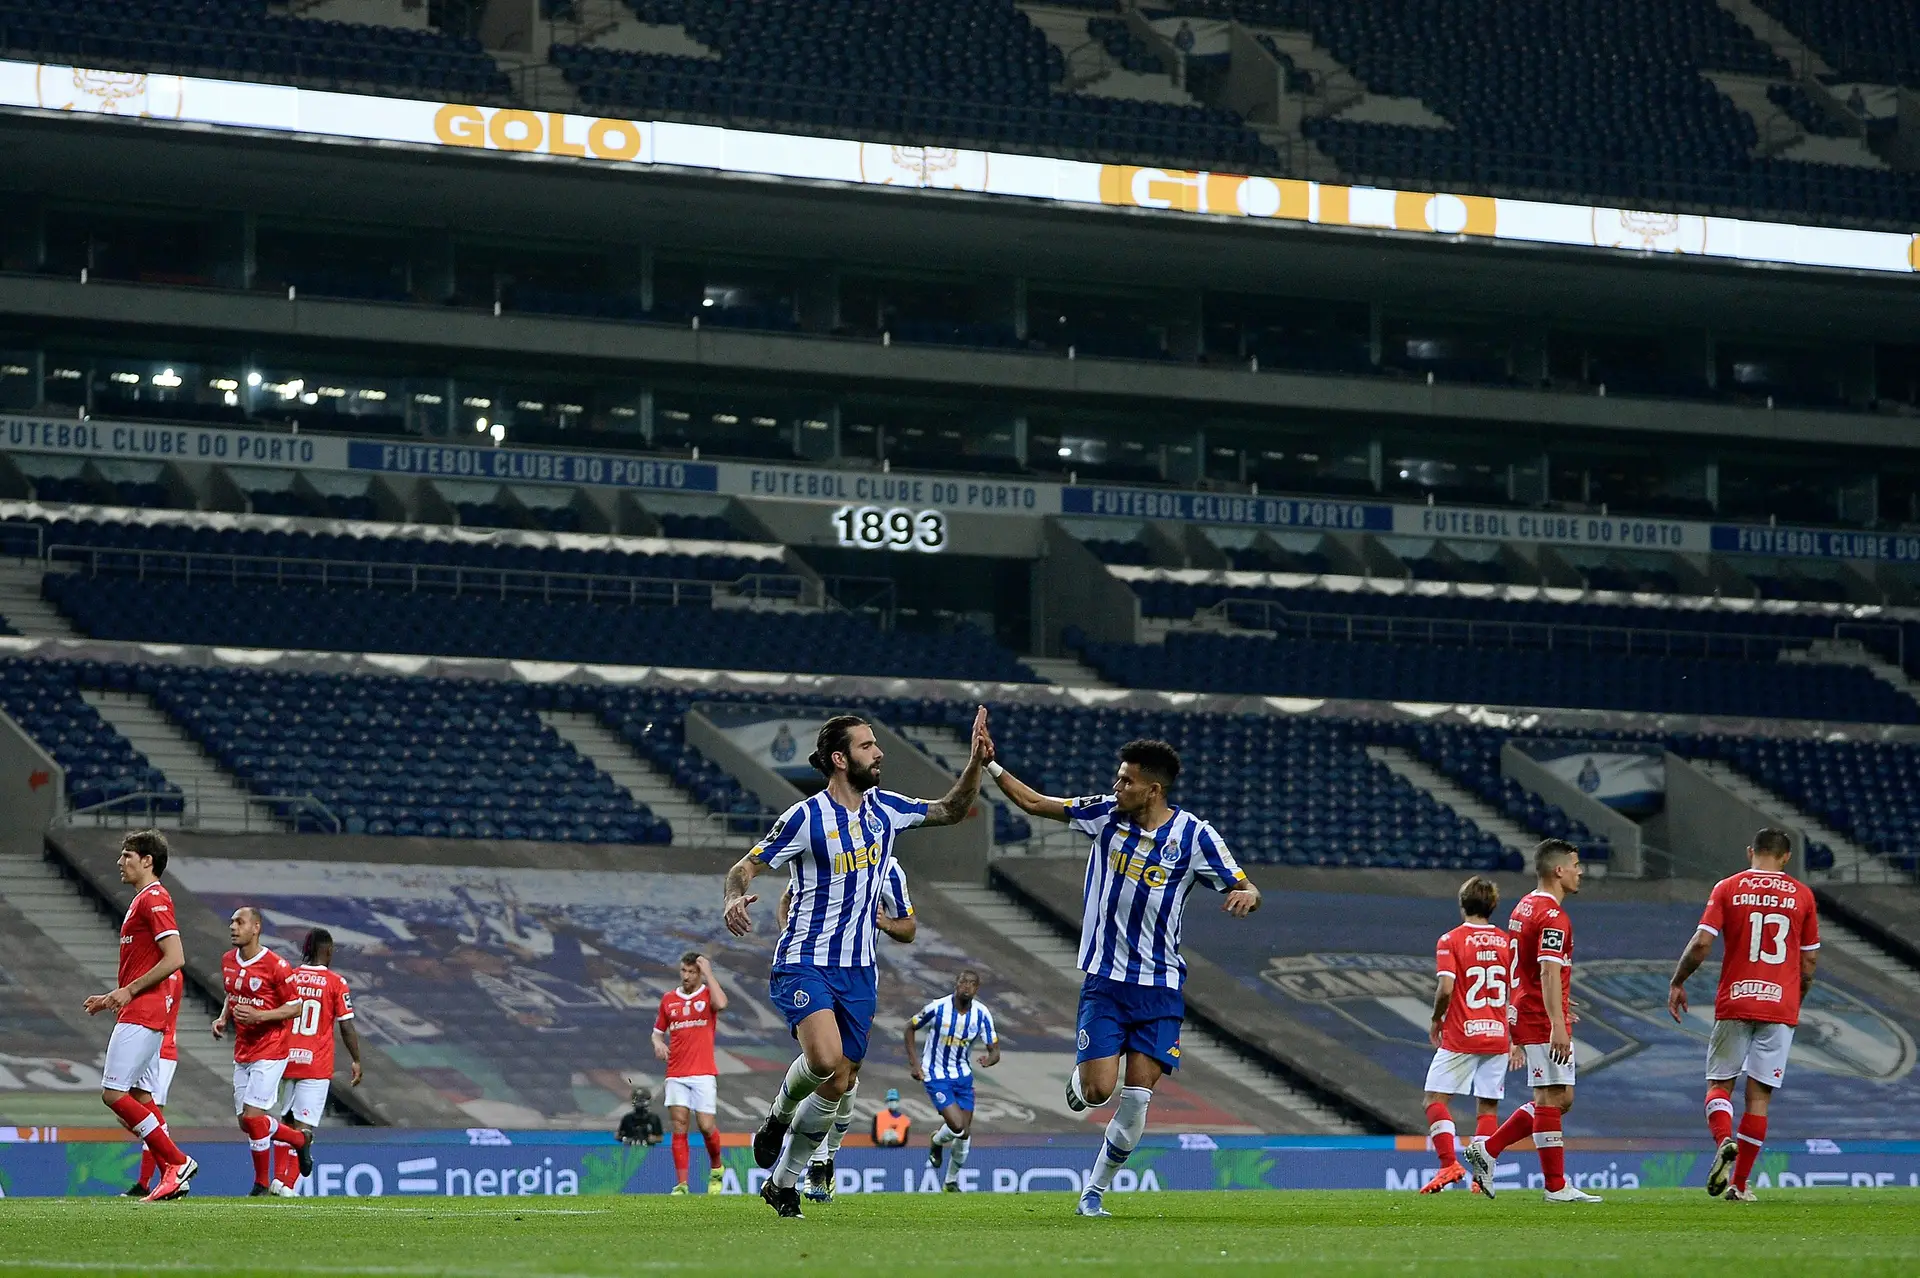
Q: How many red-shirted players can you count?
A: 8